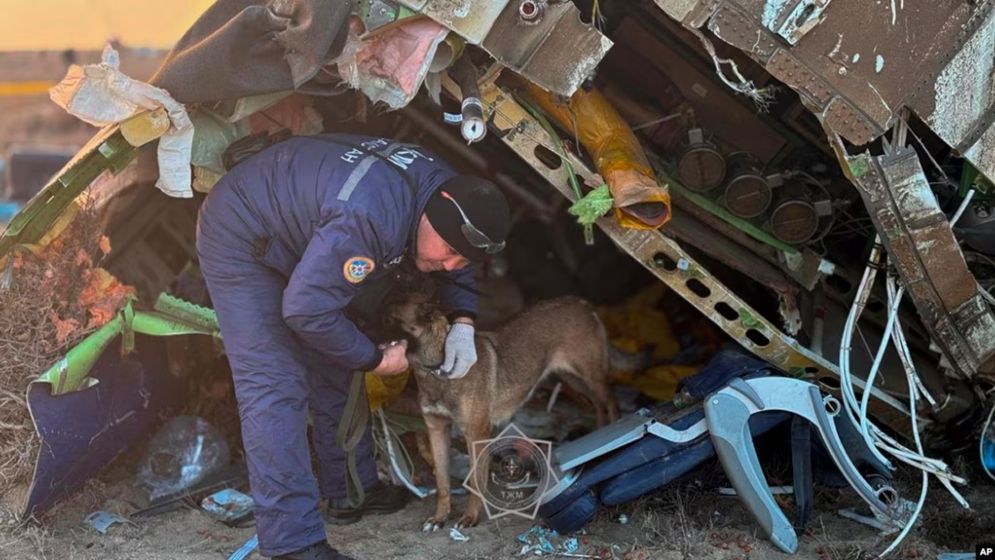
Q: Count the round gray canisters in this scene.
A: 3